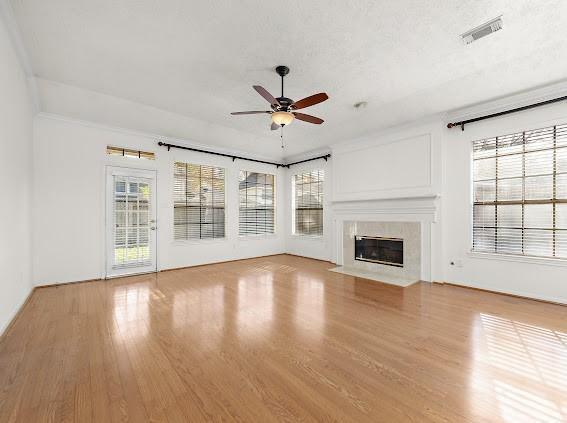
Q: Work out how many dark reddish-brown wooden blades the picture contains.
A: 5